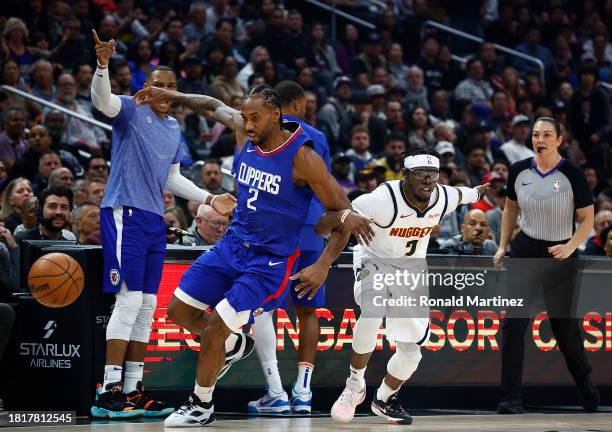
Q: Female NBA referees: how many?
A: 1